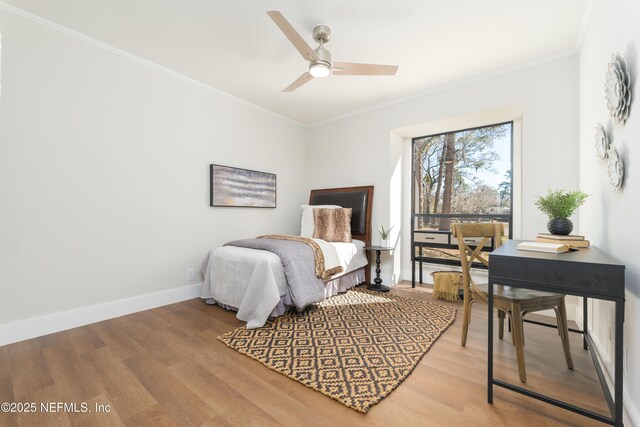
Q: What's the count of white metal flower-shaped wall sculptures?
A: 3